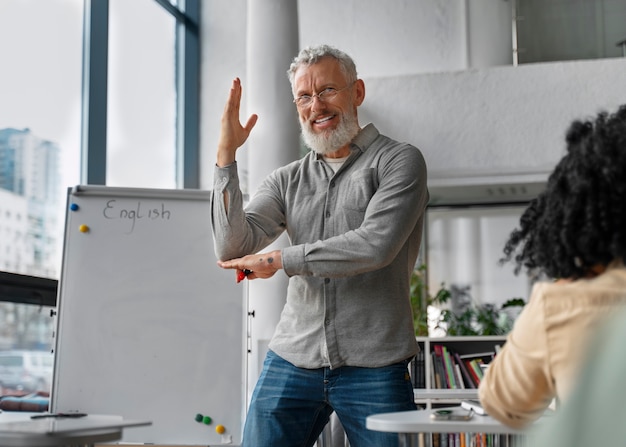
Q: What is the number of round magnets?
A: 5